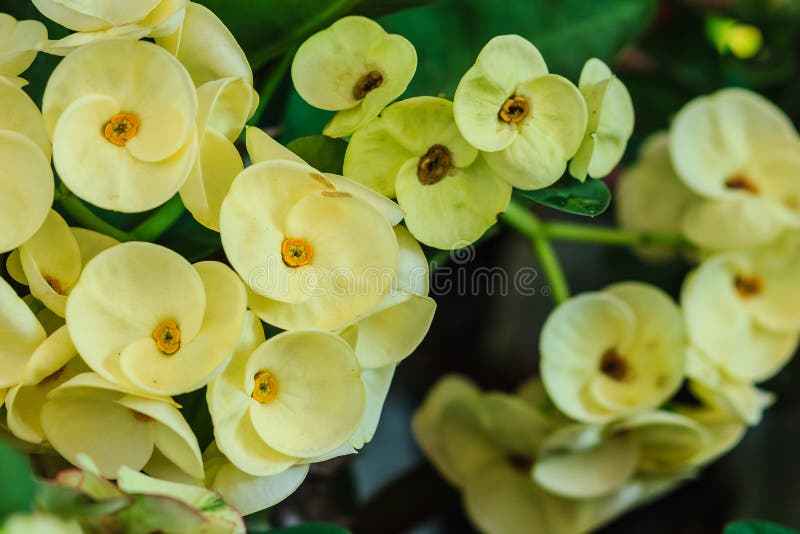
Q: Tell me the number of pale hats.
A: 0